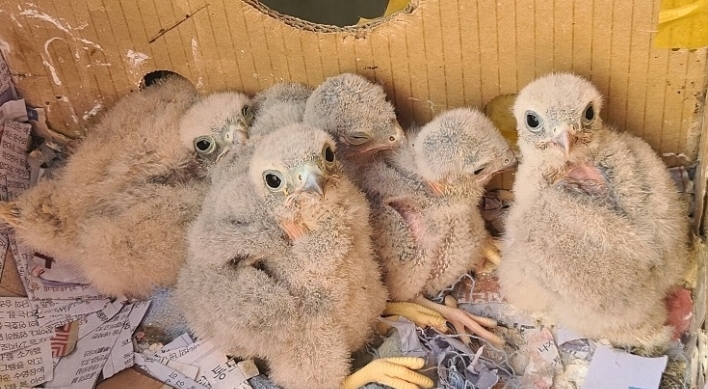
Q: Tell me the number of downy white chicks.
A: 5